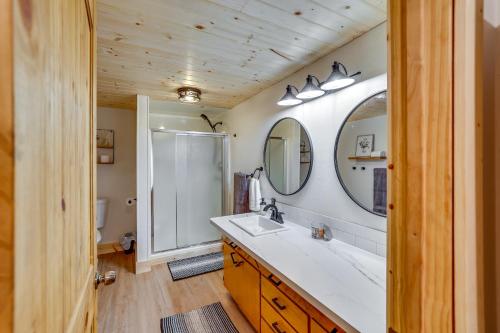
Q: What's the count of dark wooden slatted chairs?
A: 0